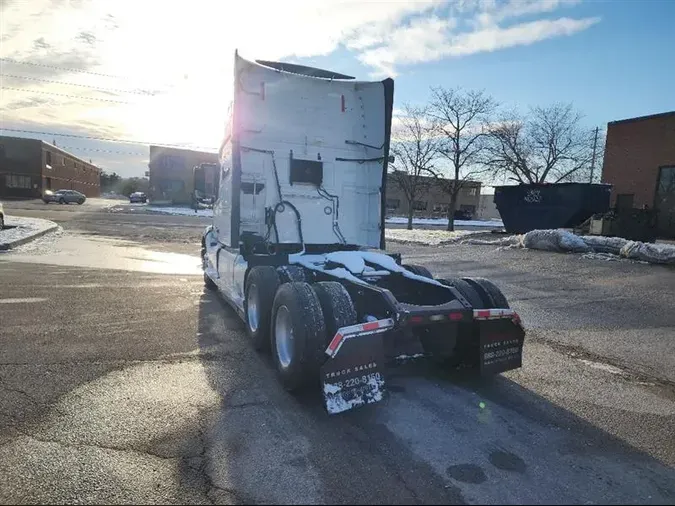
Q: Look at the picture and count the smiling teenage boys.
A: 0